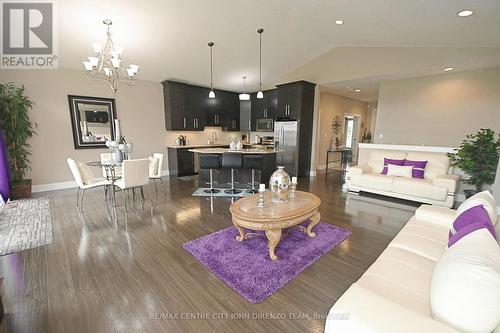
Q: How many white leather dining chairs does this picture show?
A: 4